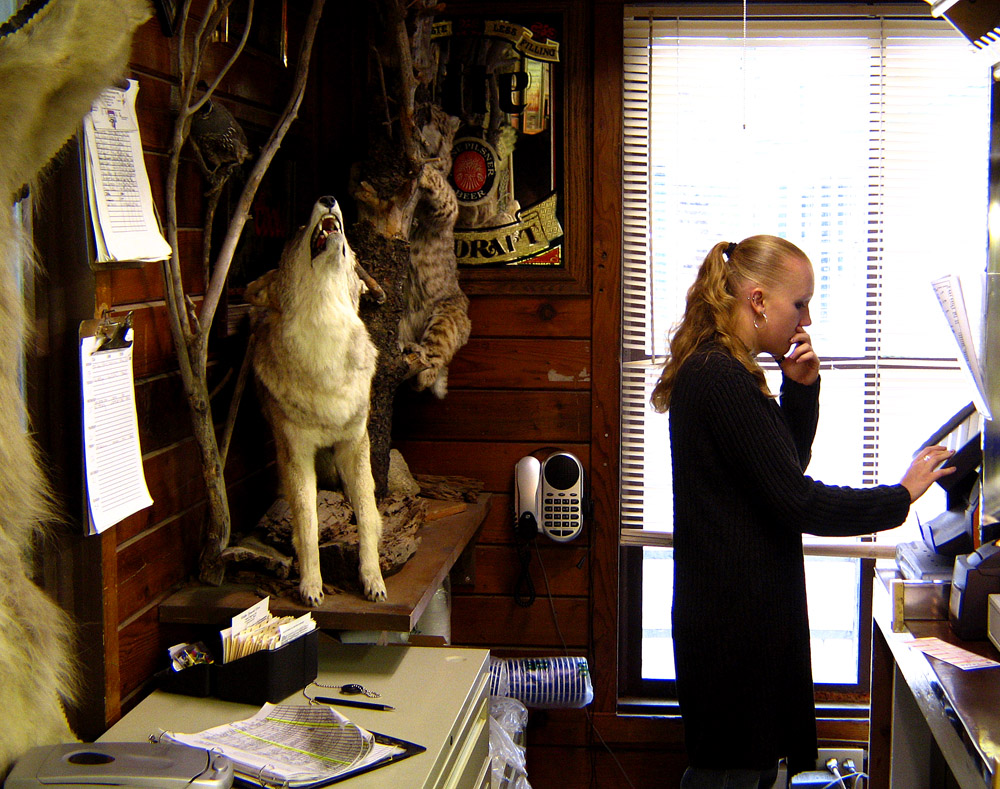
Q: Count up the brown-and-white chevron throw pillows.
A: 0